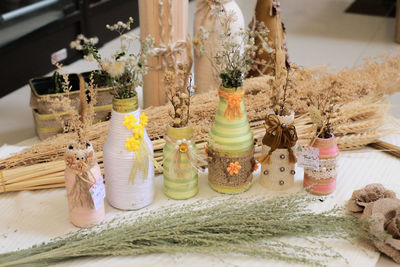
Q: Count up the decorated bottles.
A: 6